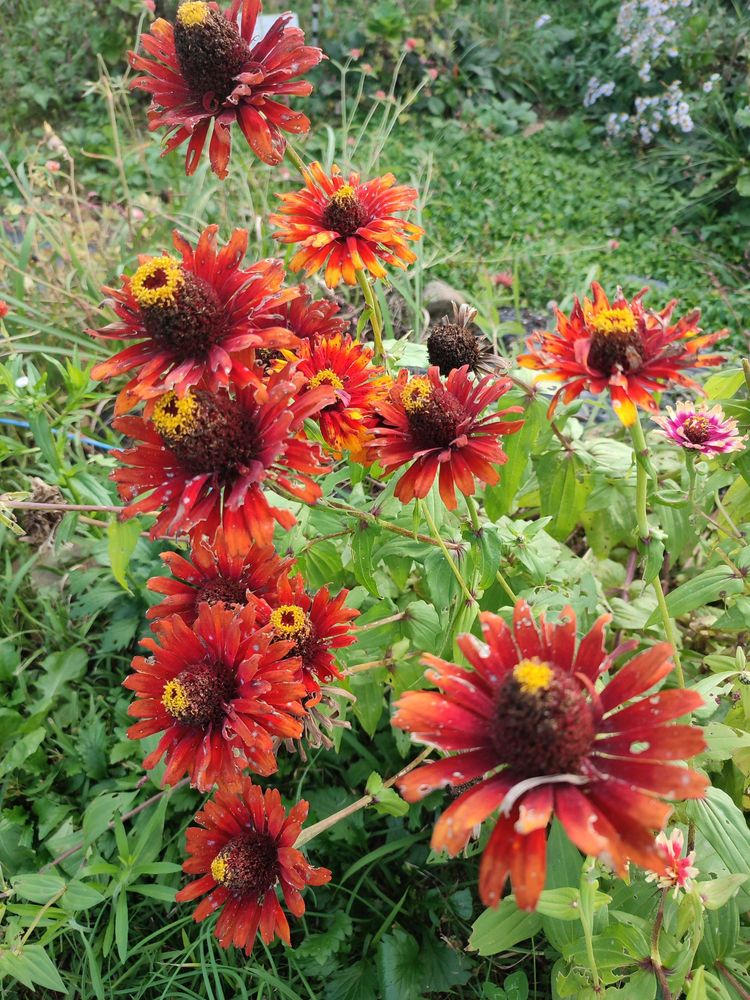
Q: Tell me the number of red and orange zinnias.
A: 13